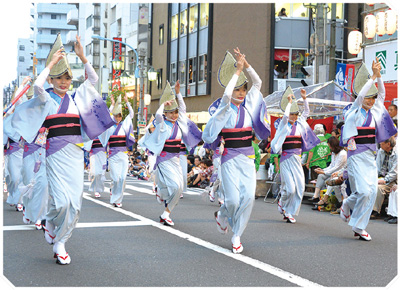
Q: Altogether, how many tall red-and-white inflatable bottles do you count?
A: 0